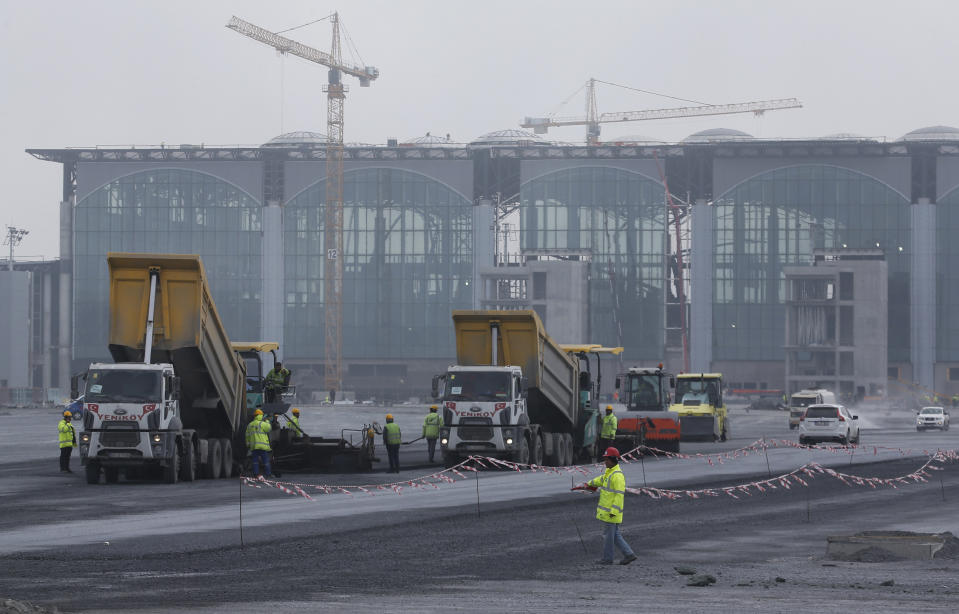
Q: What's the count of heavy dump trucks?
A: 2